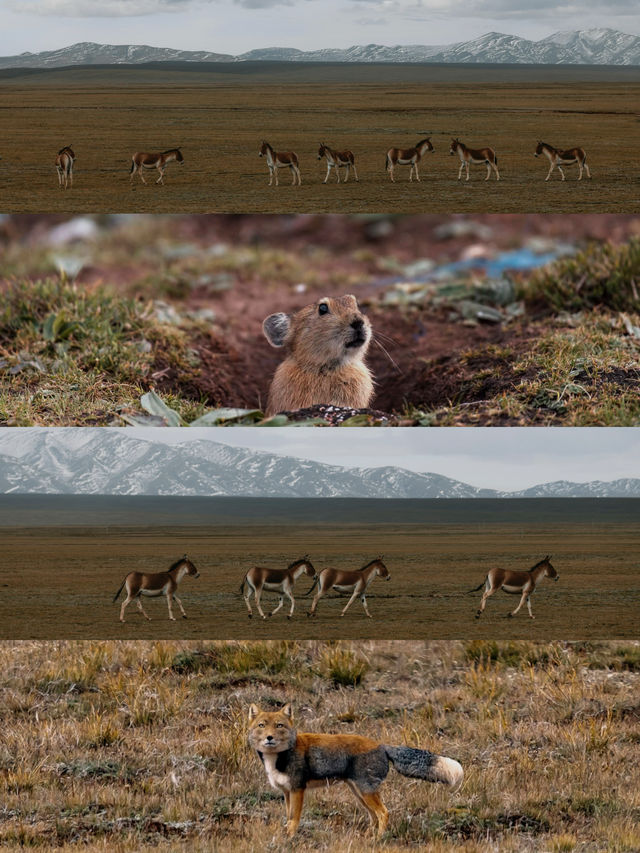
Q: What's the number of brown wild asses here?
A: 11